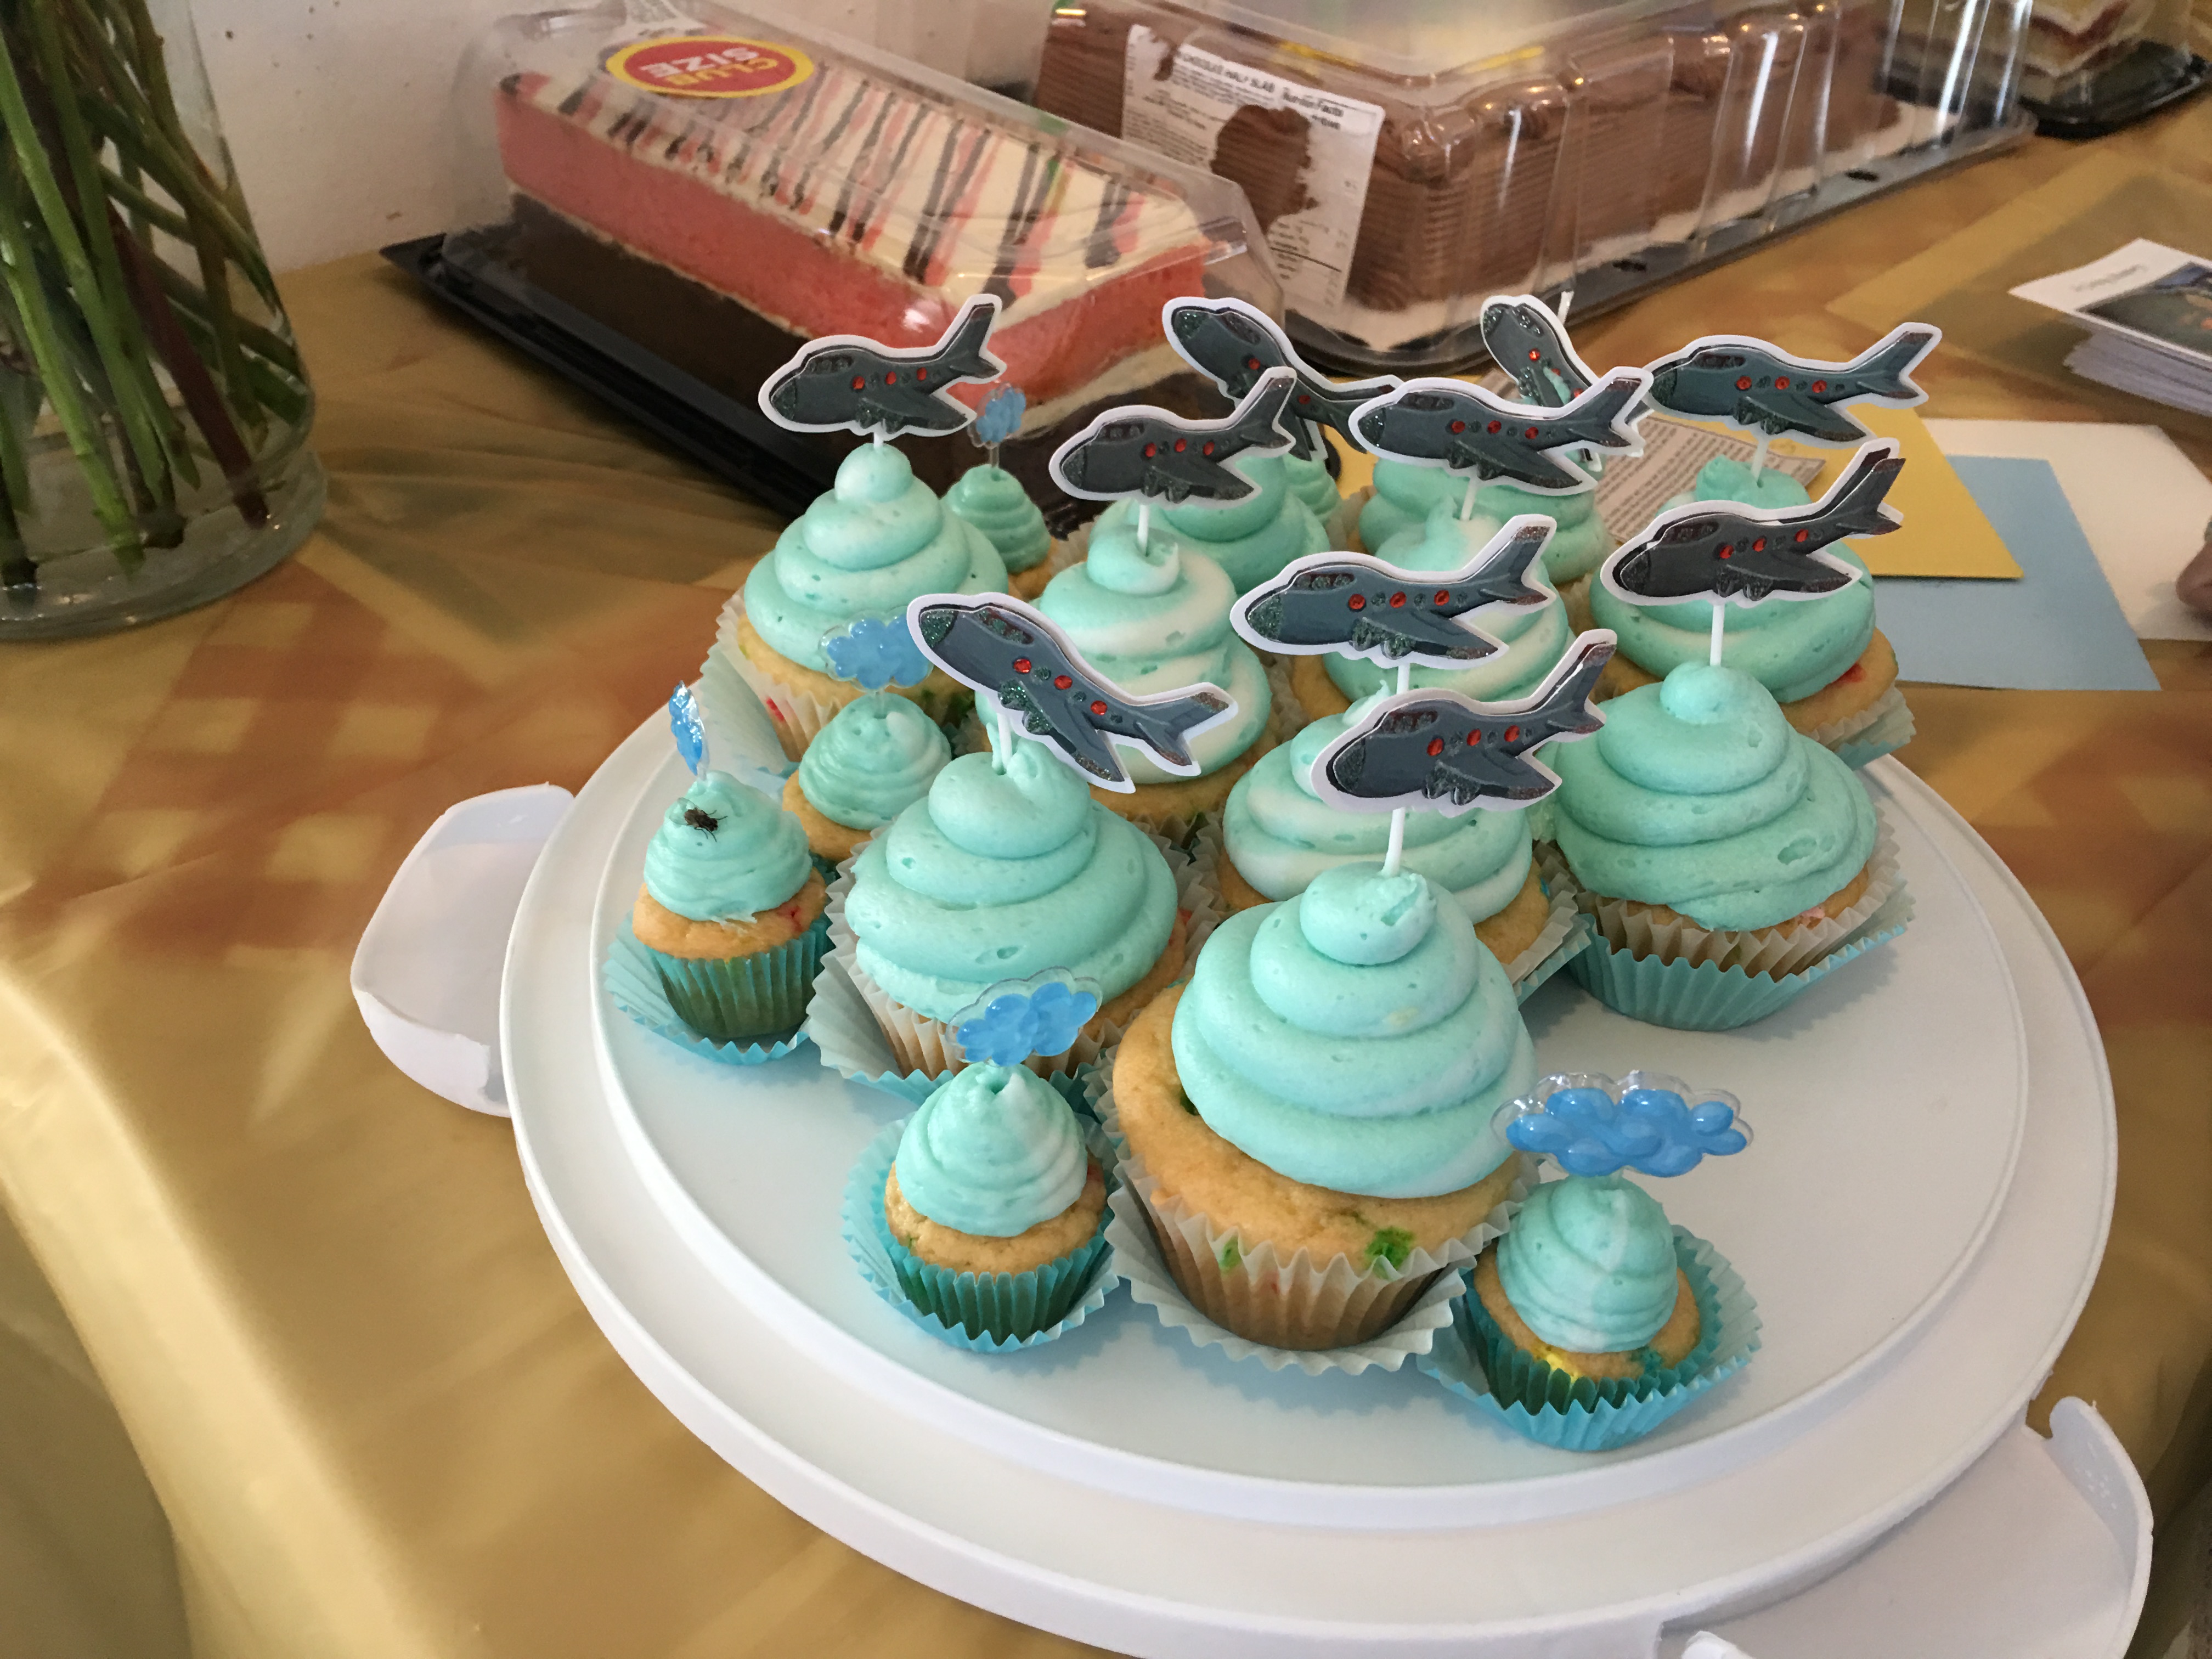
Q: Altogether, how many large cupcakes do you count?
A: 10